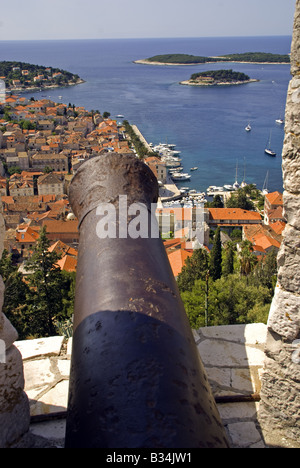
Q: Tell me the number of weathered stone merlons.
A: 2